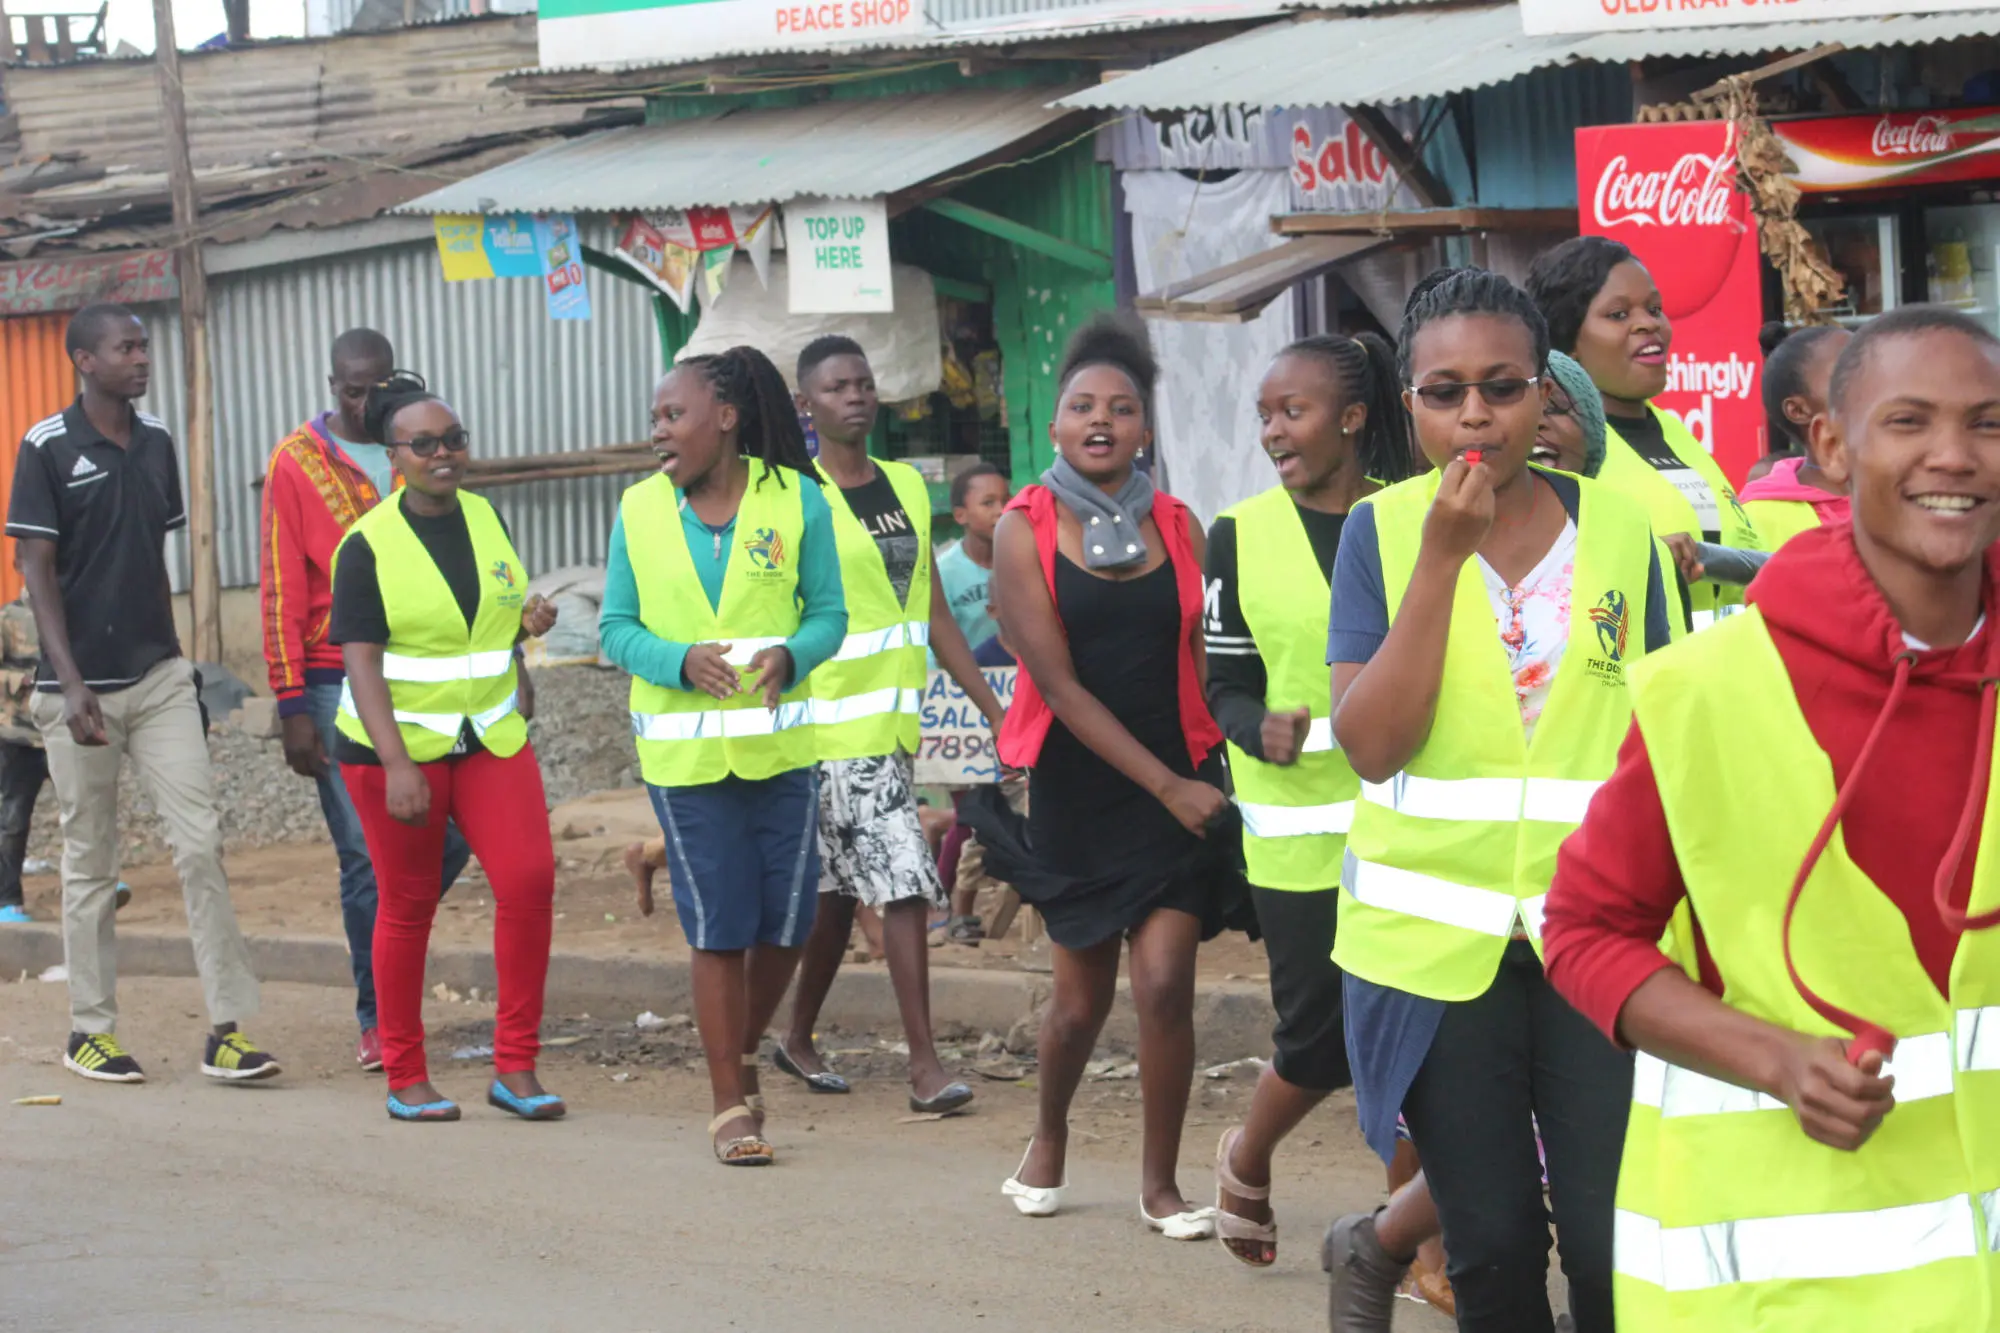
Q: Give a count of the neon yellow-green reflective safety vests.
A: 8